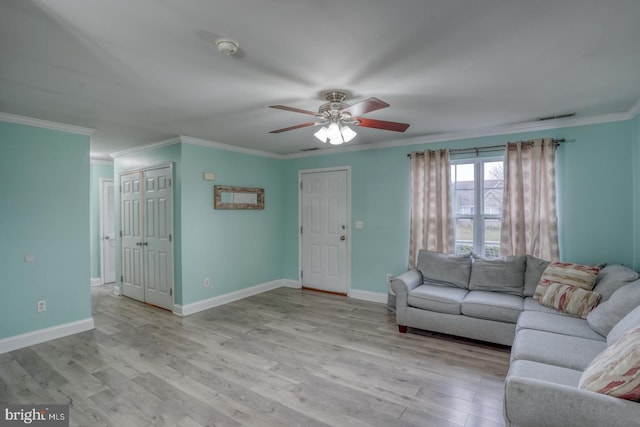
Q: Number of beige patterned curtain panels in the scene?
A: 2